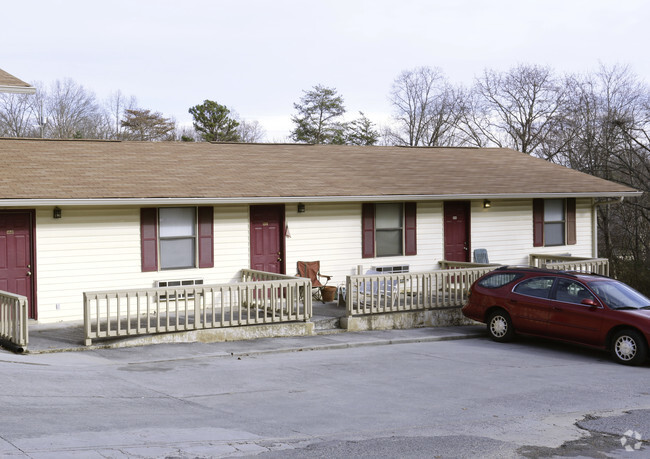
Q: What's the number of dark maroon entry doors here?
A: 3